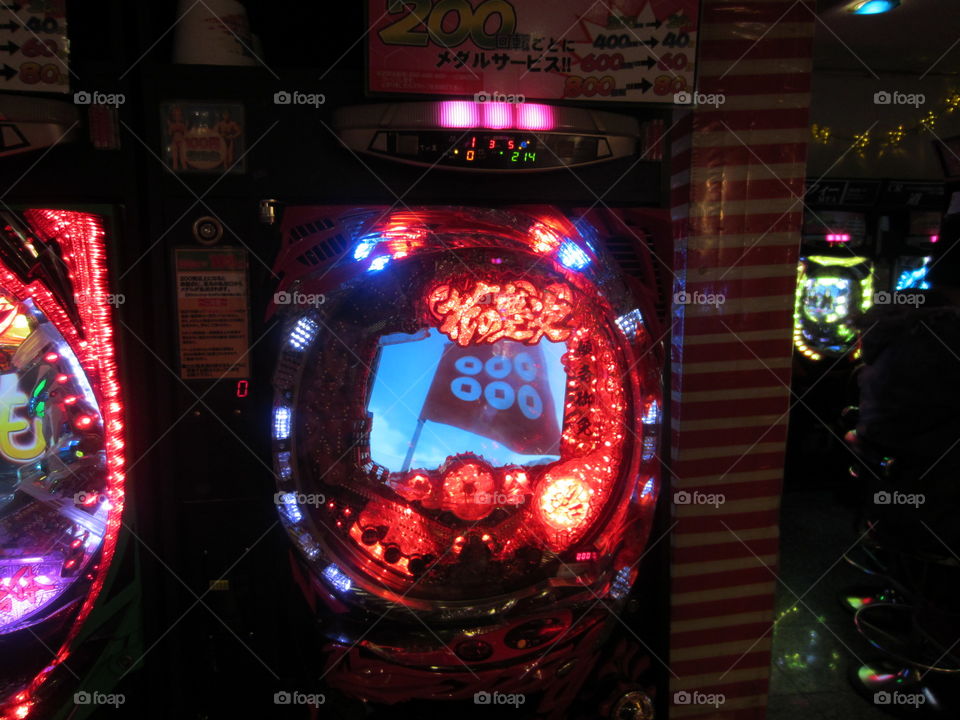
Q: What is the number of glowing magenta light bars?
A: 3